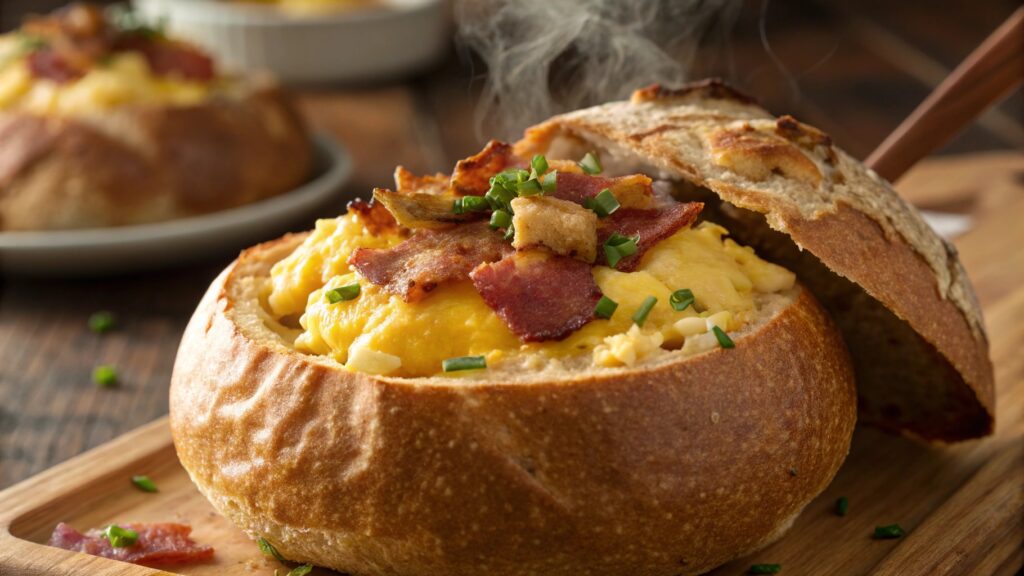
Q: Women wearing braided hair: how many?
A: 0